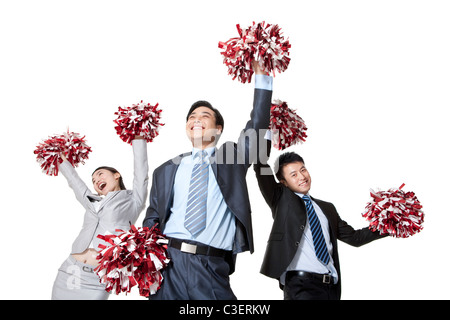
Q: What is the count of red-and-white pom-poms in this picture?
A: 6